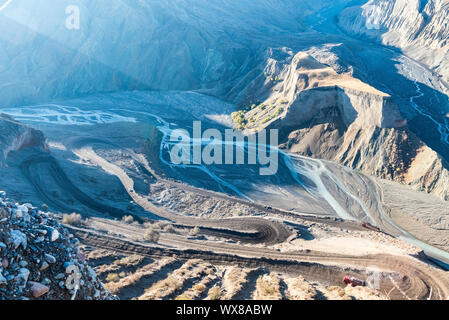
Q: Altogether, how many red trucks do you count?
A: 2